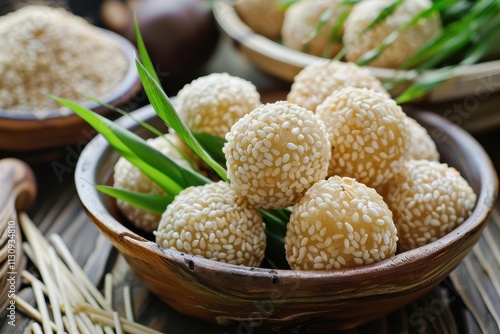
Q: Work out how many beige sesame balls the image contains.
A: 12